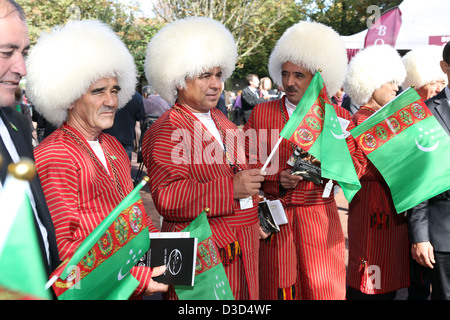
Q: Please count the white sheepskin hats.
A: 5